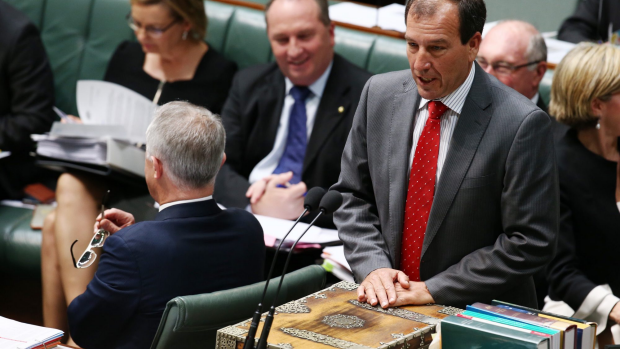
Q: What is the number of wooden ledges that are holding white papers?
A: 1